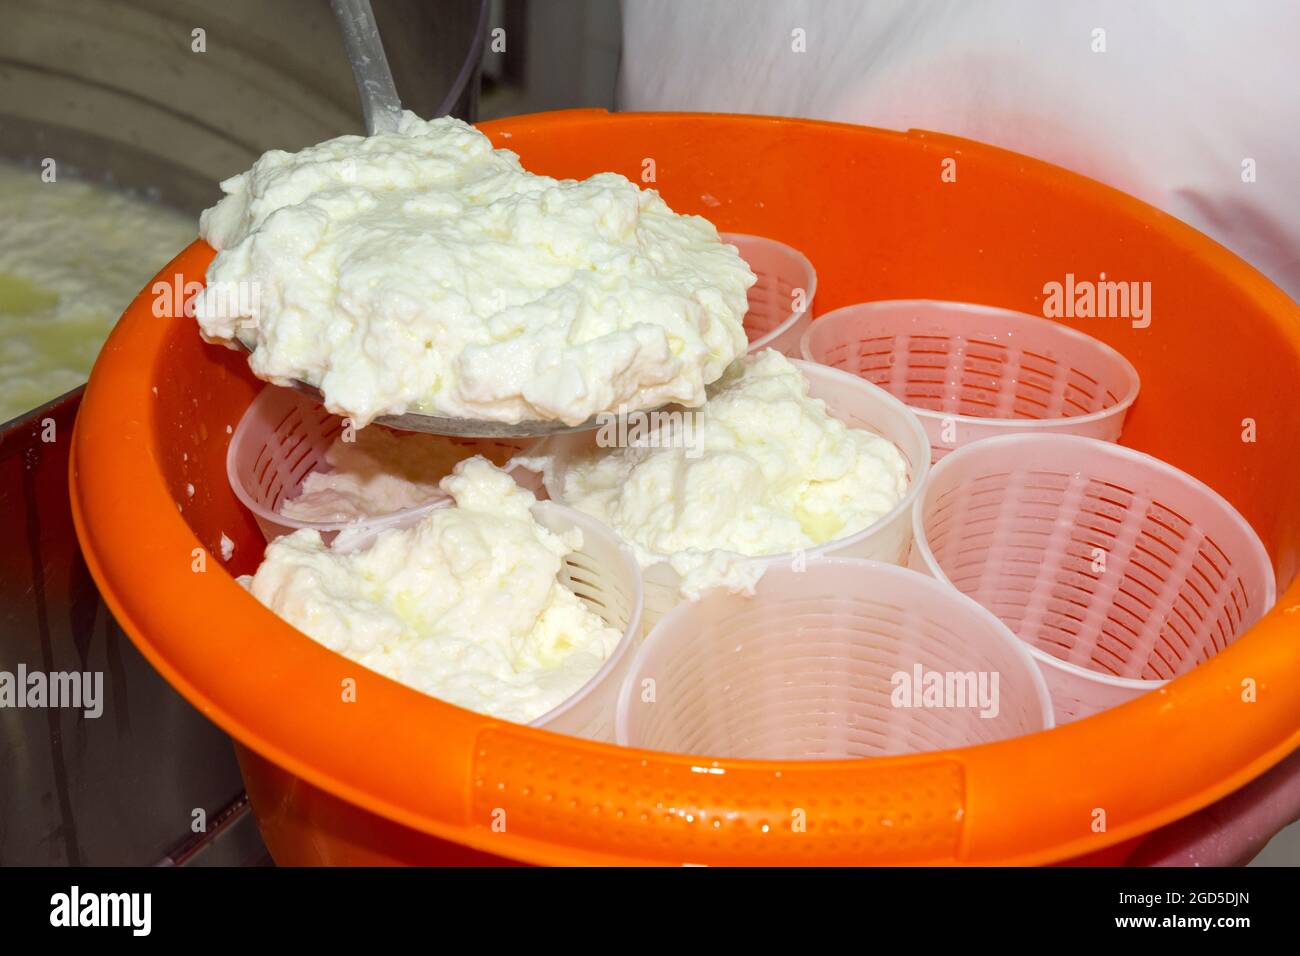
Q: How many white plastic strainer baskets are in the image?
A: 7